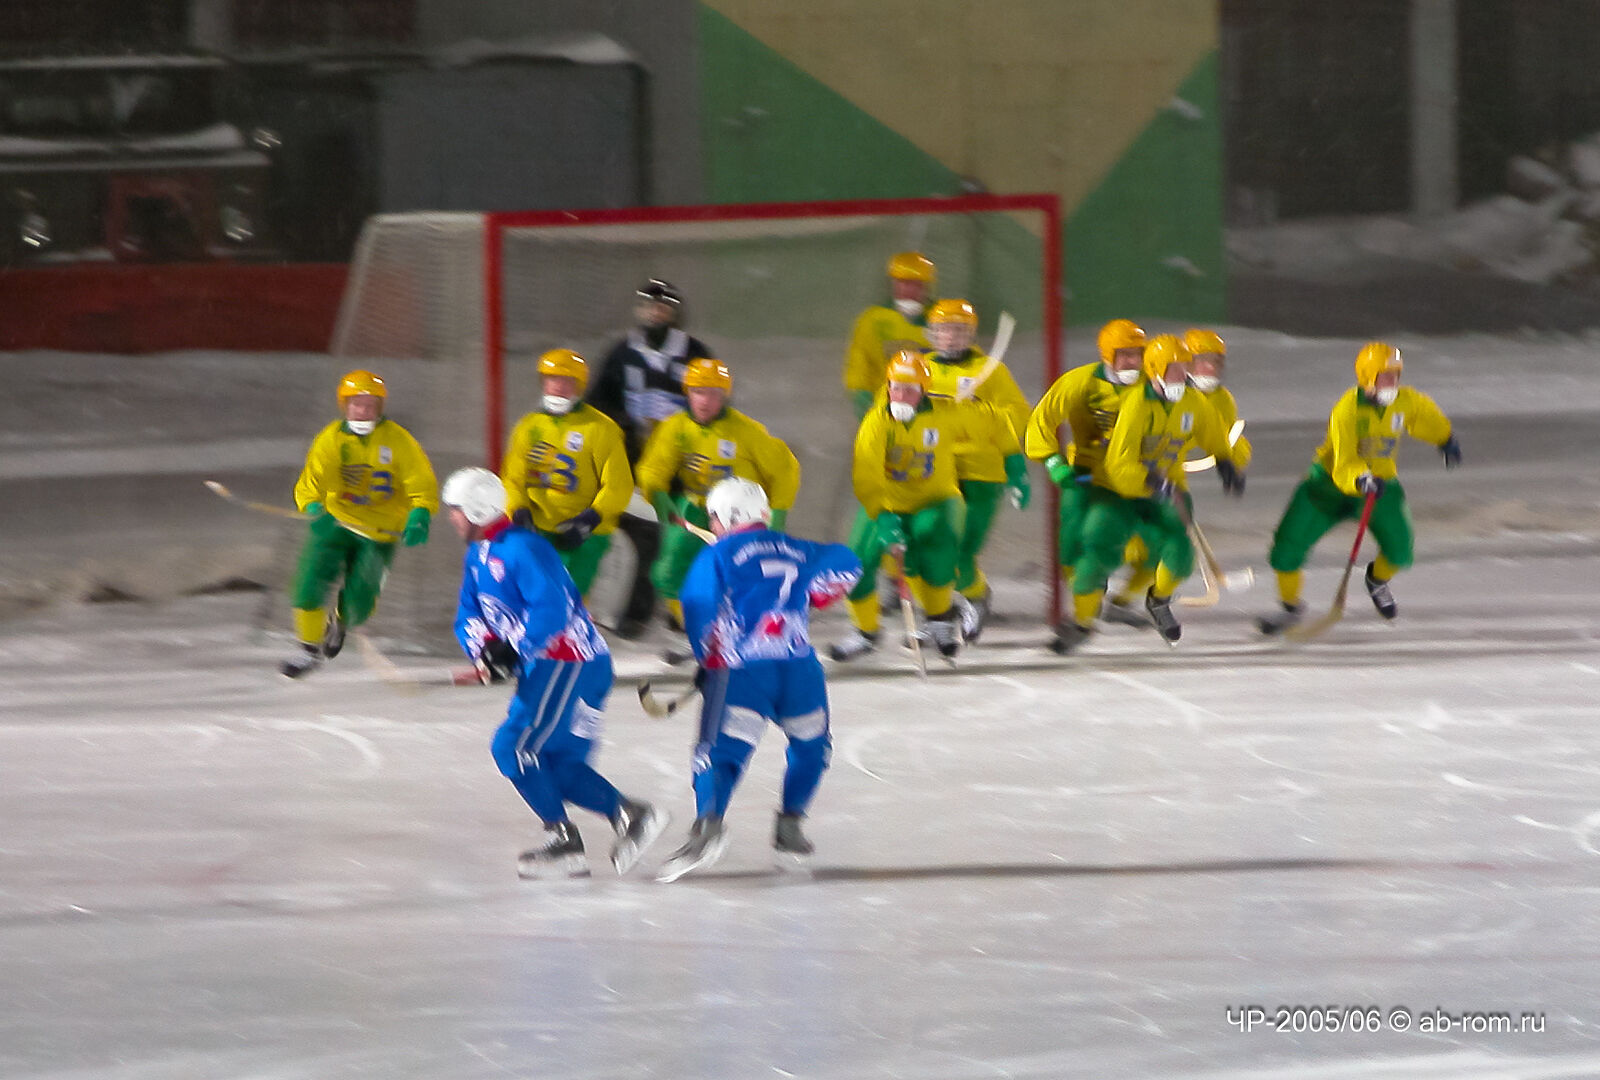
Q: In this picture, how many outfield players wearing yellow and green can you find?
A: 10